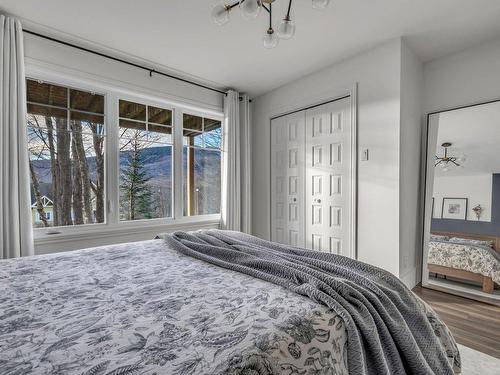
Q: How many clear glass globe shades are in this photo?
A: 5